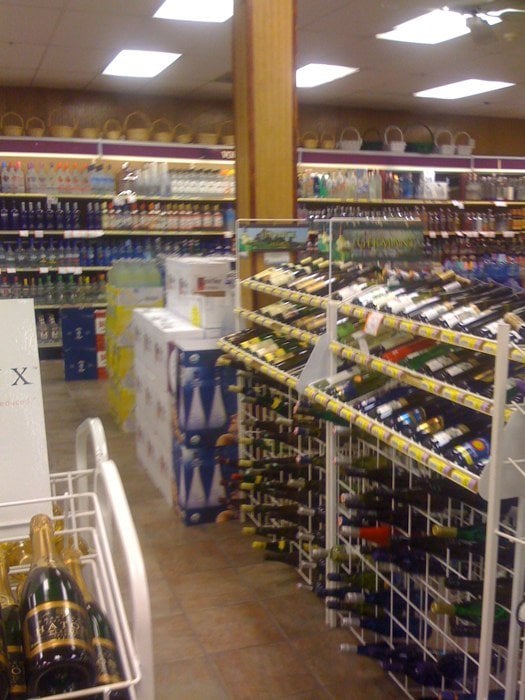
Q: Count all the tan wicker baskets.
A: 12